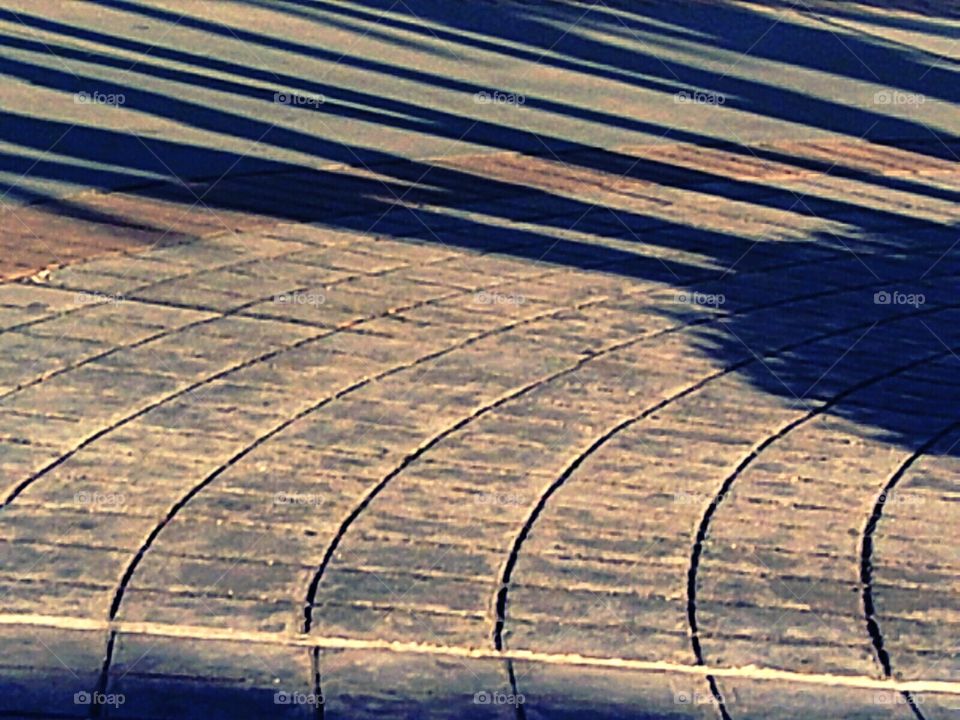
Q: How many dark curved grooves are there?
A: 8